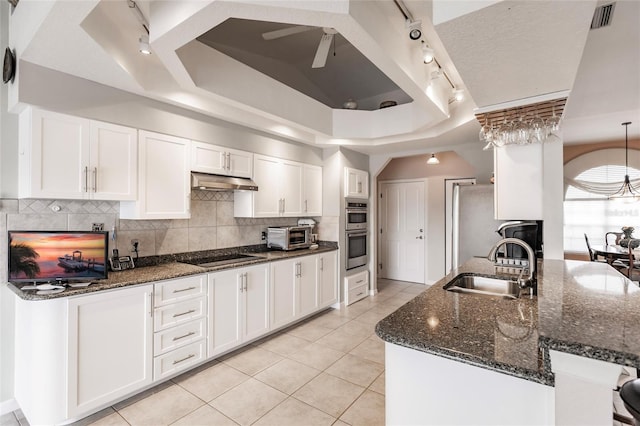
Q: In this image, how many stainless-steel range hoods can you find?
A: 1